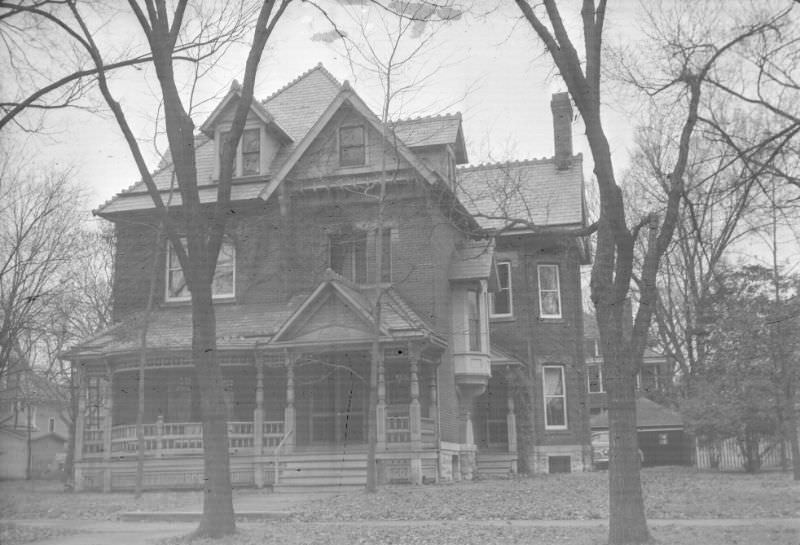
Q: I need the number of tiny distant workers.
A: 0